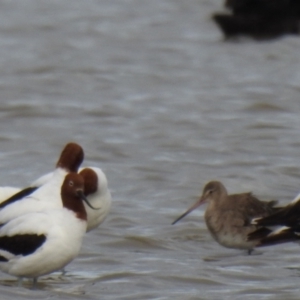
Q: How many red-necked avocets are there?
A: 3